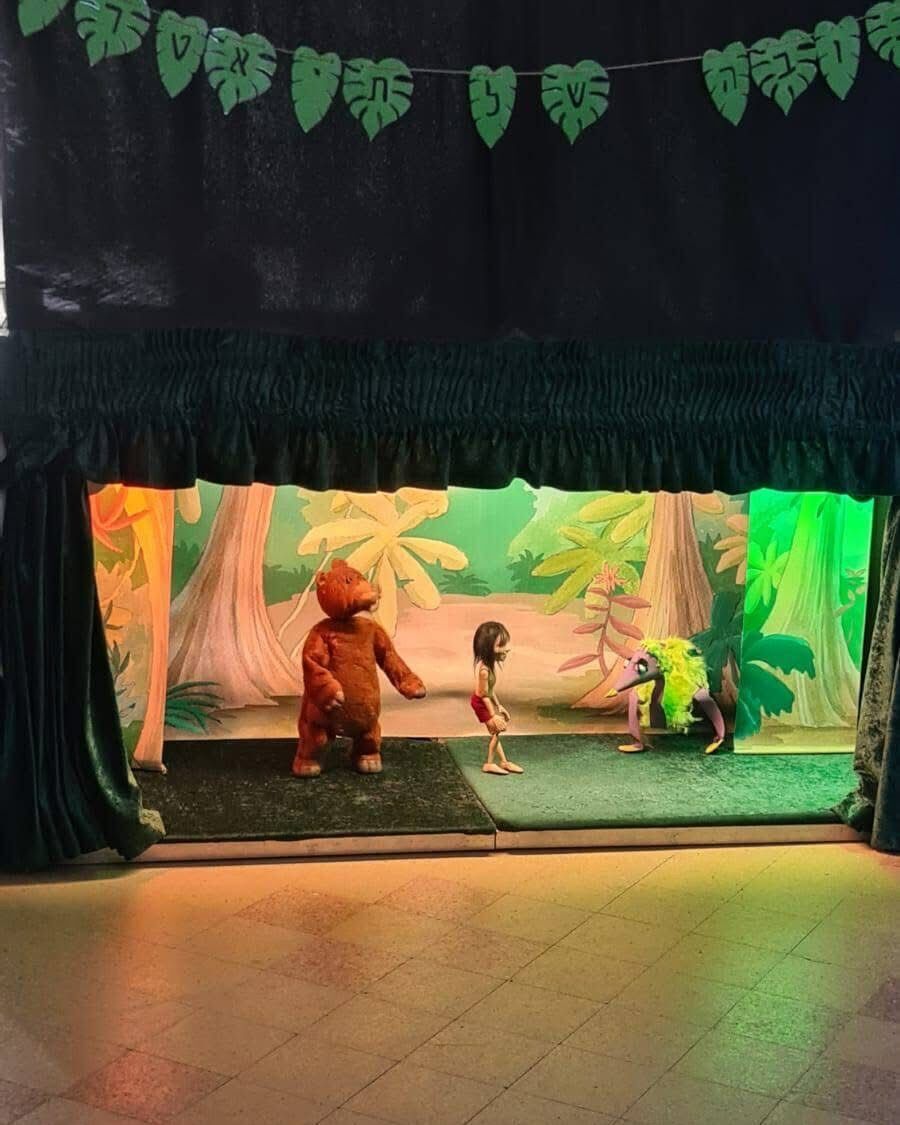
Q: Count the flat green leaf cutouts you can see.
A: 12